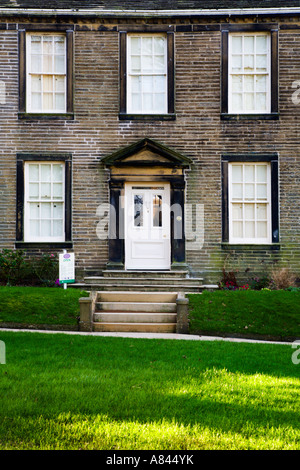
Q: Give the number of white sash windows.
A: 5